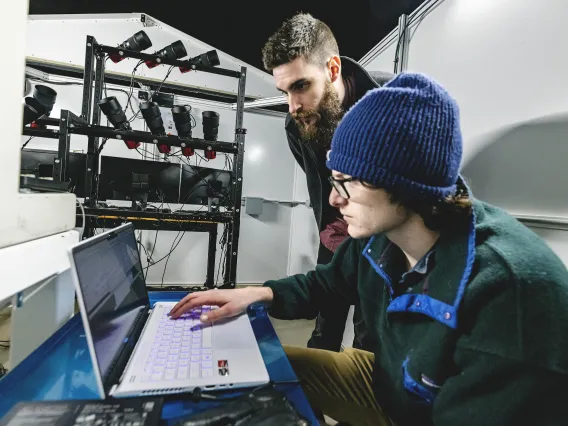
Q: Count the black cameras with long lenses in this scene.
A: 9